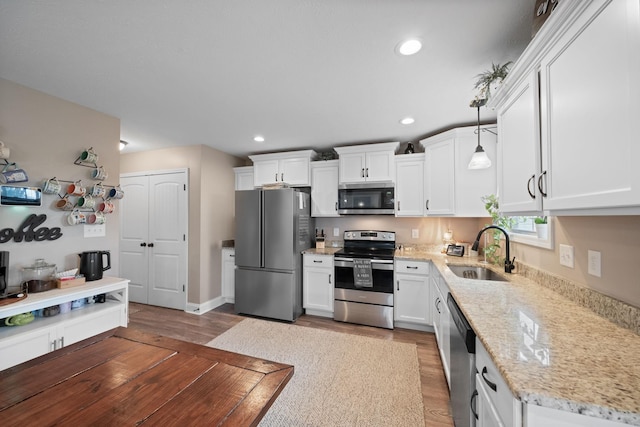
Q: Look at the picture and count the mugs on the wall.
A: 13